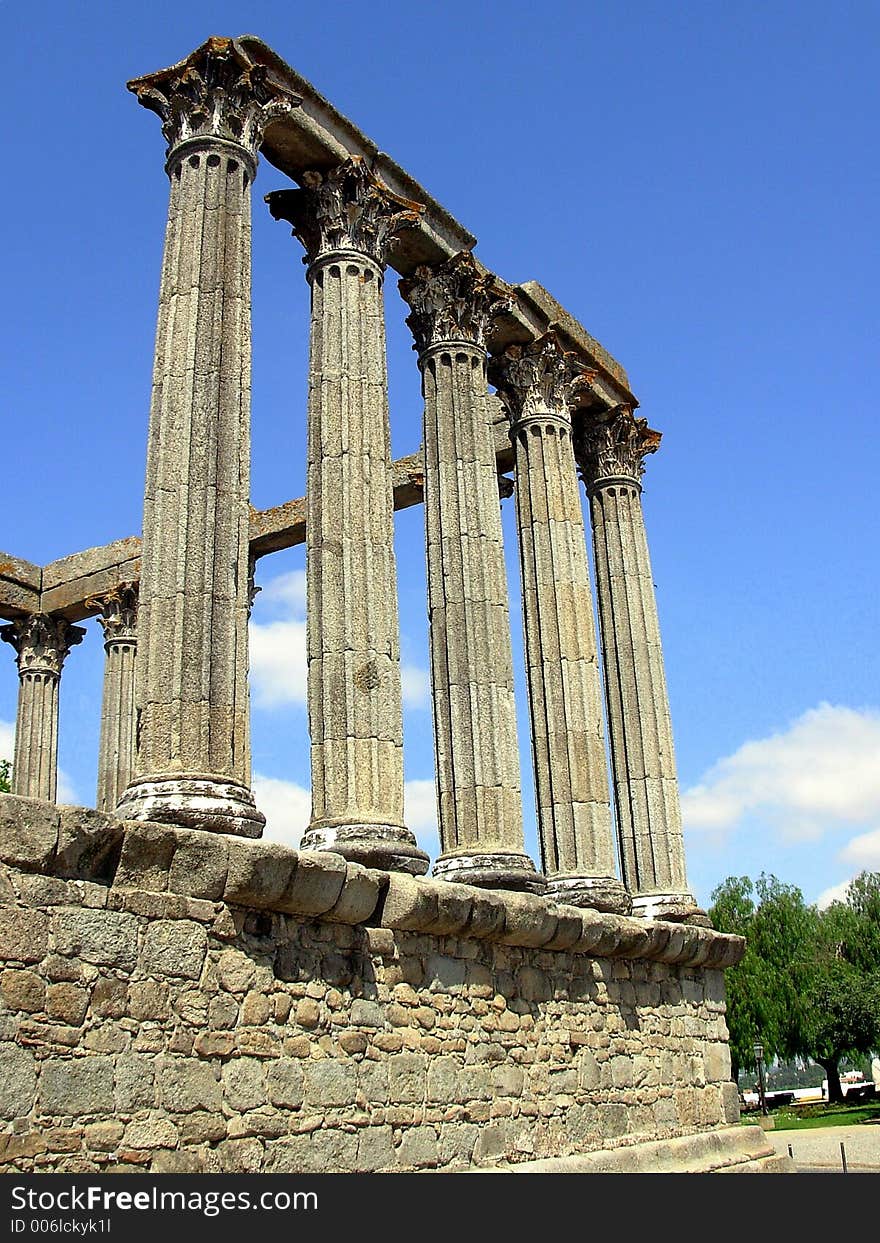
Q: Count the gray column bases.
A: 5